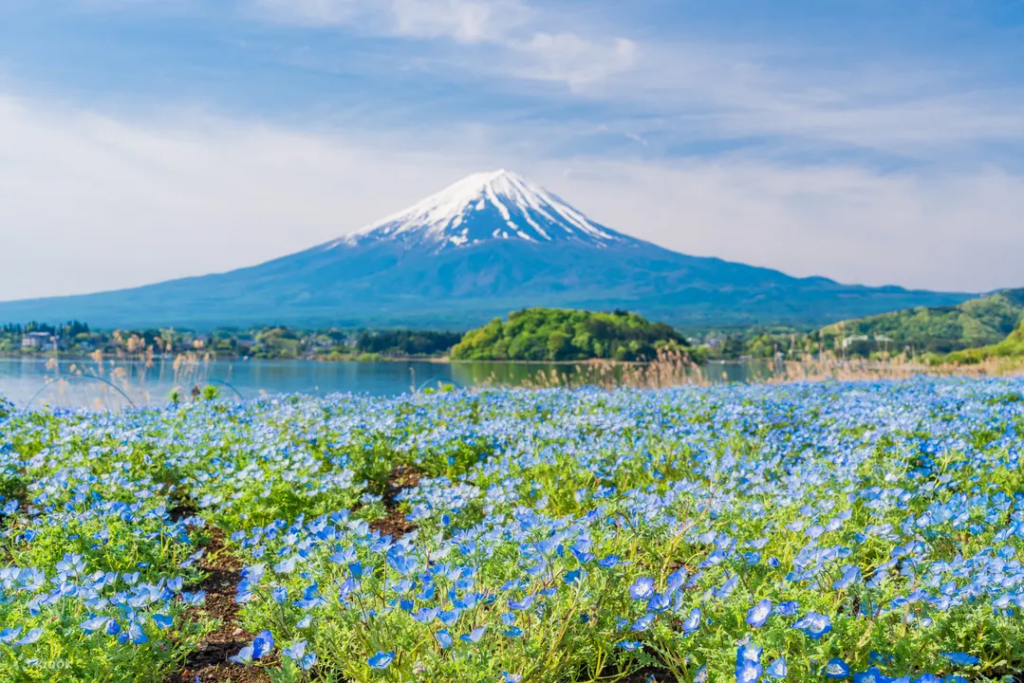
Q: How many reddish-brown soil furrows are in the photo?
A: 2